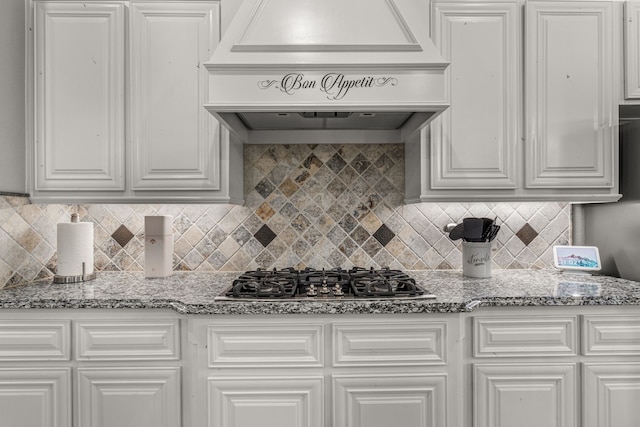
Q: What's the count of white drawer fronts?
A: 6